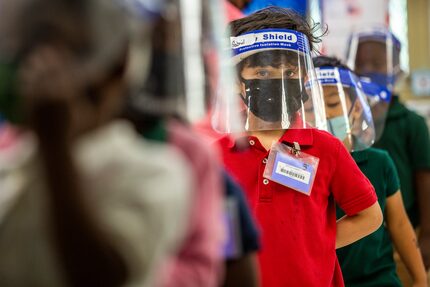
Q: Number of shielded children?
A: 3